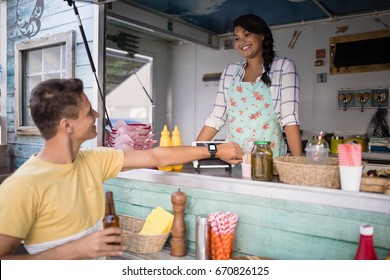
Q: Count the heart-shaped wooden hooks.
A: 3